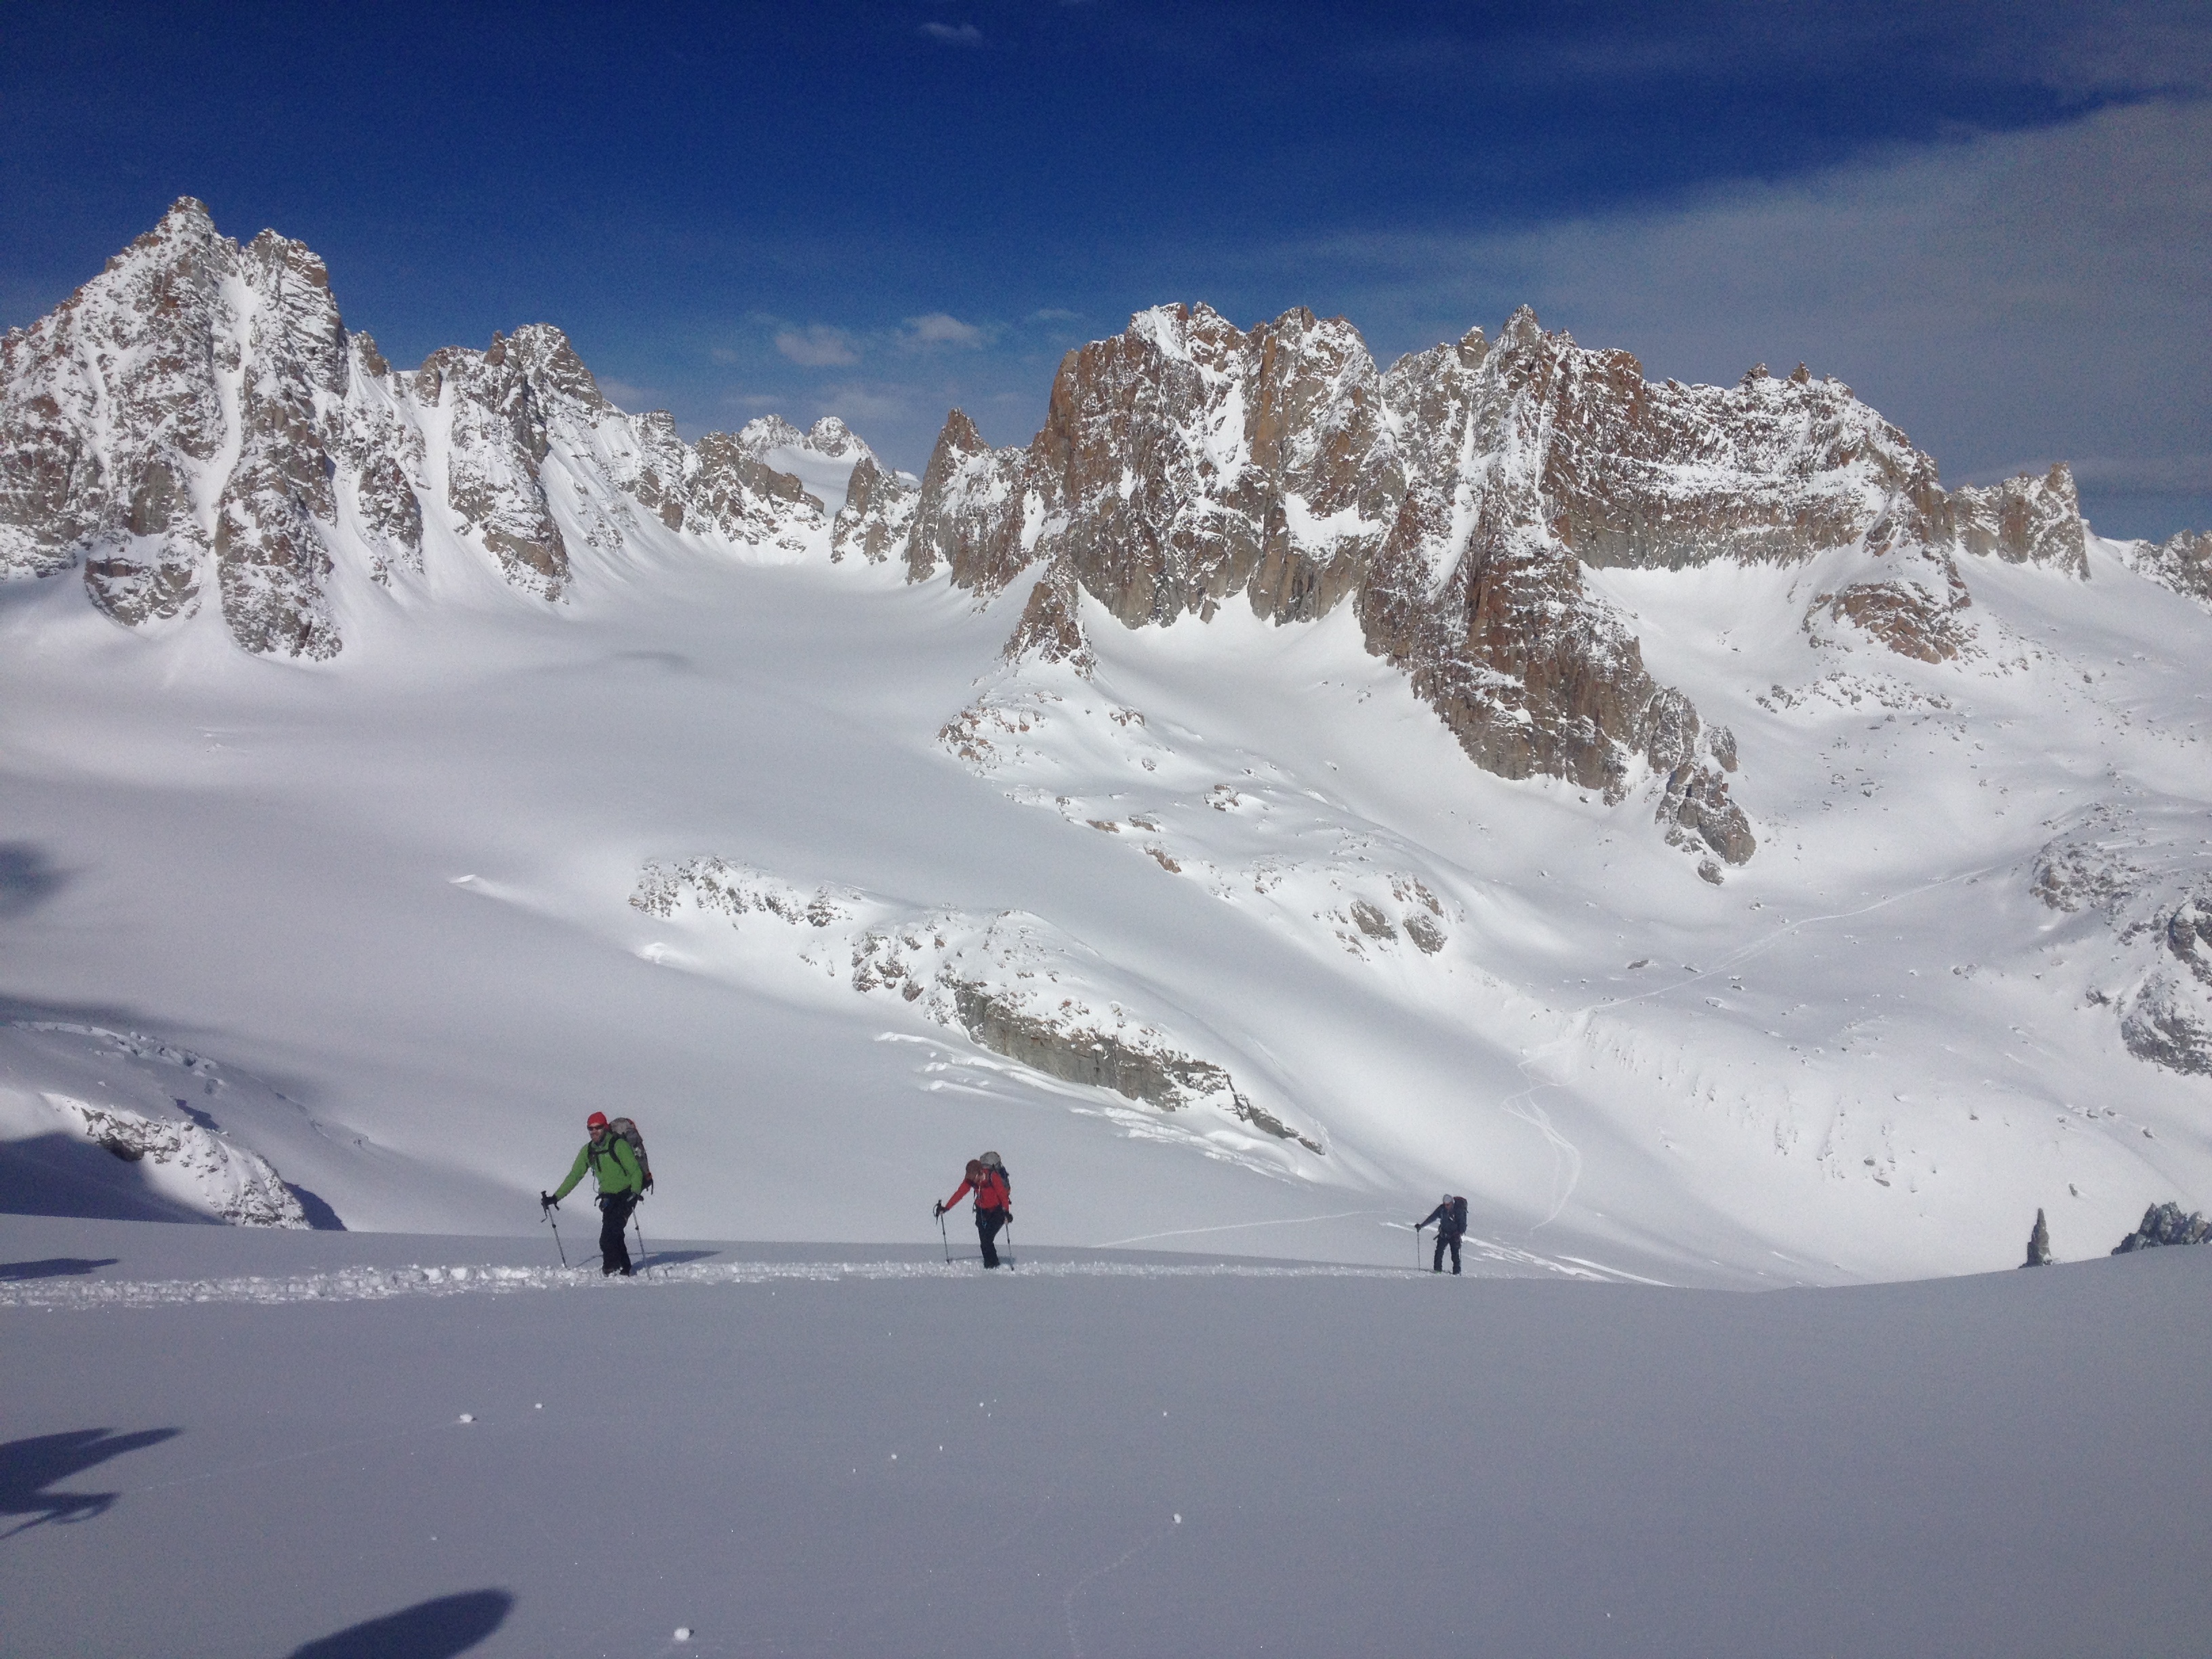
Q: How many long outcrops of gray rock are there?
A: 1